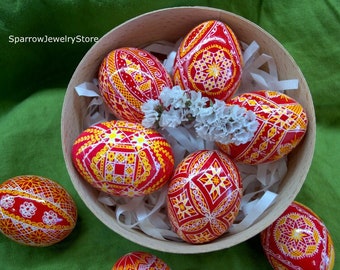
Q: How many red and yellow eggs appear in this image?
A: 8